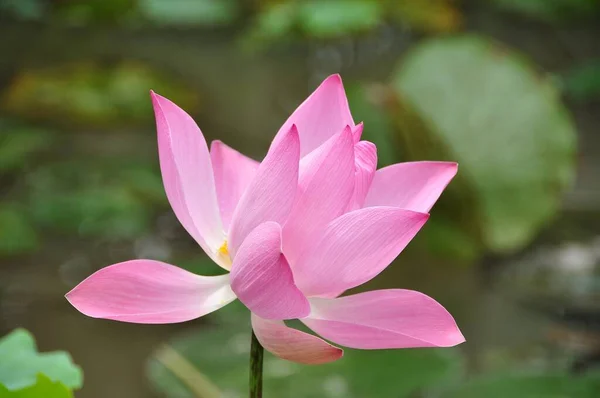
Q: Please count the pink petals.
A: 13